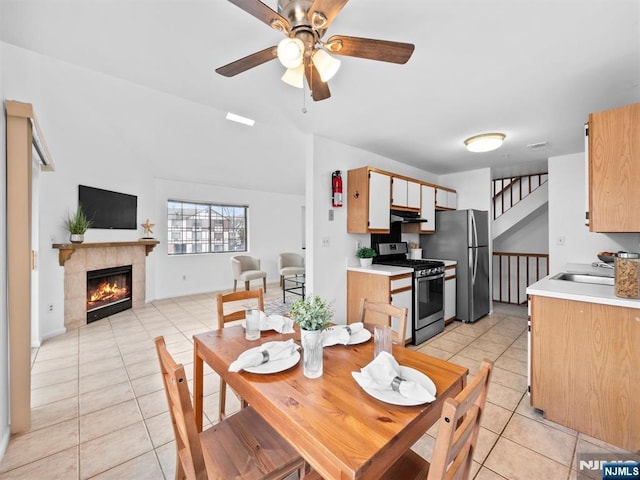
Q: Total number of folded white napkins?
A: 4